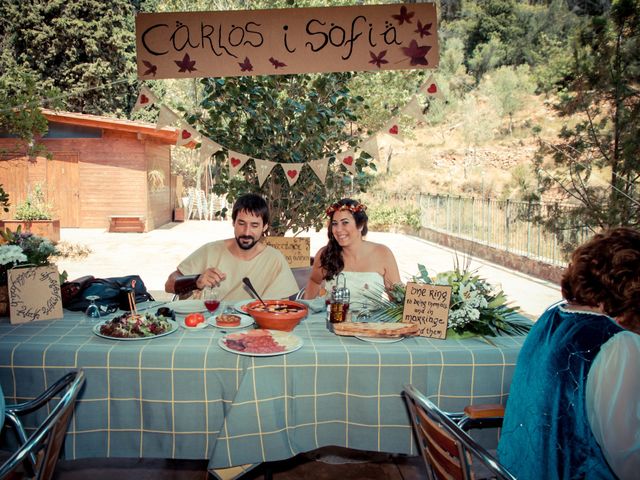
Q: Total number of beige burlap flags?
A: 13